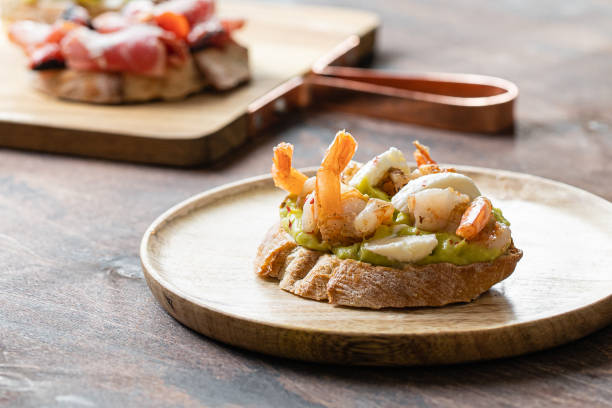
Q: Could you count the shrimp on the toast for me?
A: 4